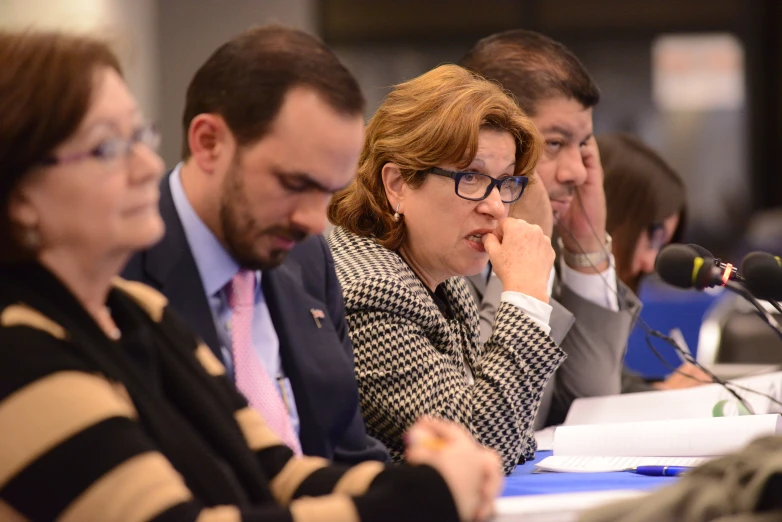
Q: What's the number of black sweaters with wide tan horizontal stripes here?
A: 1